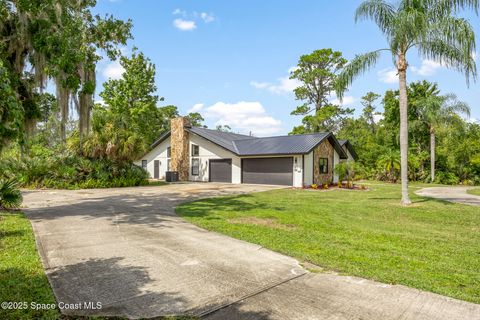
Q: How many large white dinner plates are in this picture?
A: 0